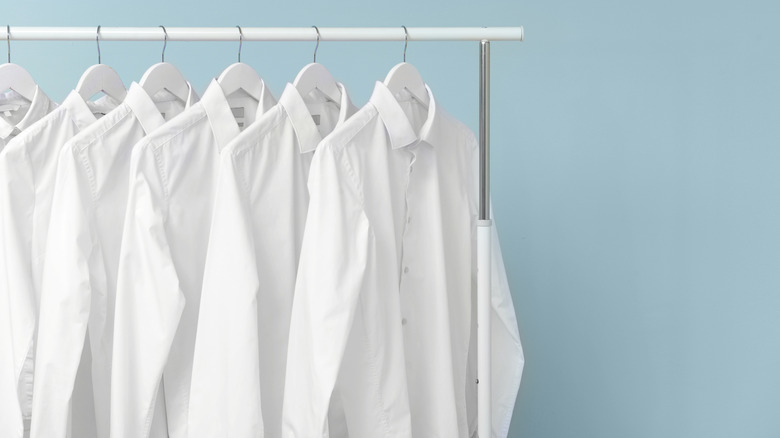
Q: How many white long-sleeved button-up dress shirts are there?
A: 6